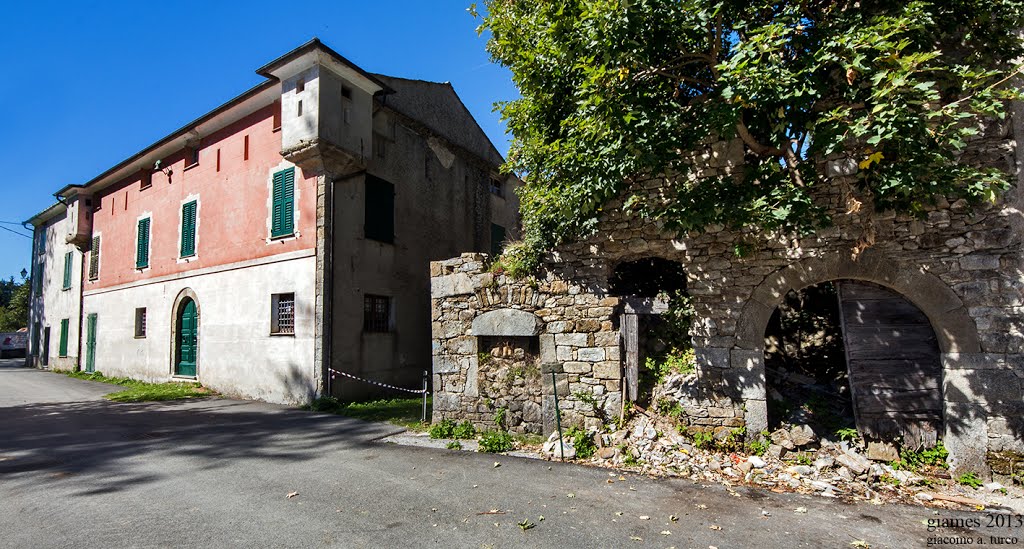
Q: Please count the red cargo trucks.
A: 0